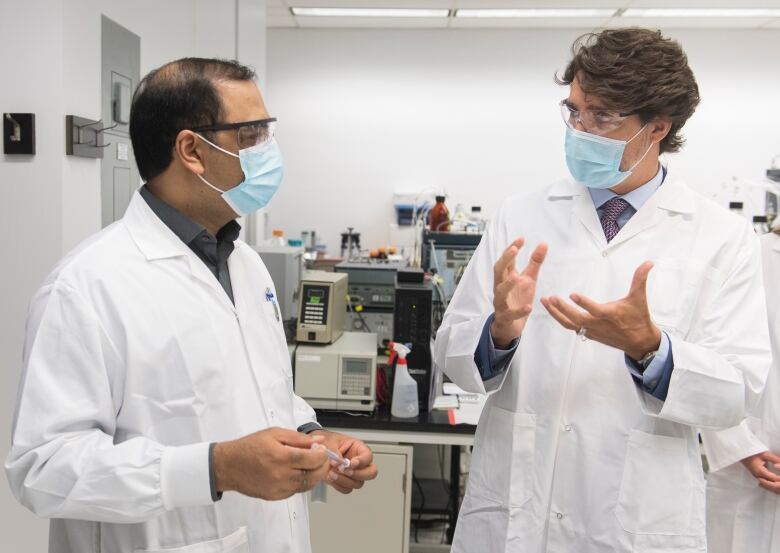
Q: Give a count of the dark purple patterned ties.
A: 1